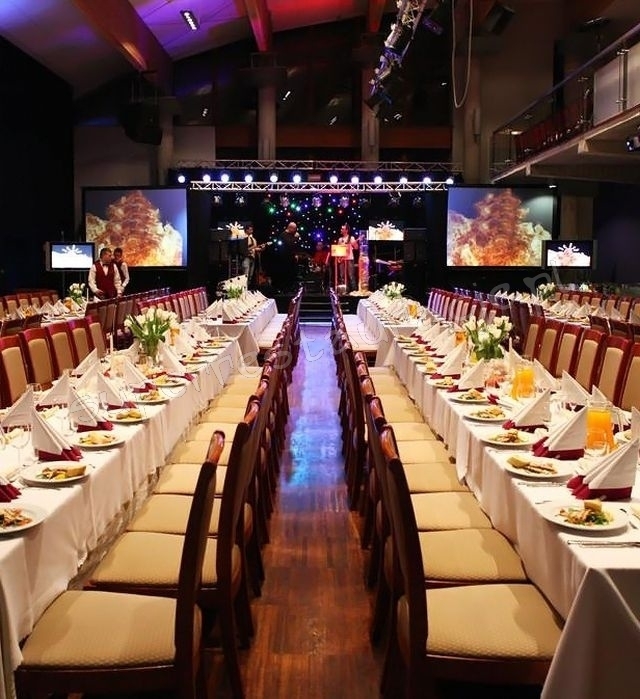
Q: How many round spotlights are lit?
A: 12